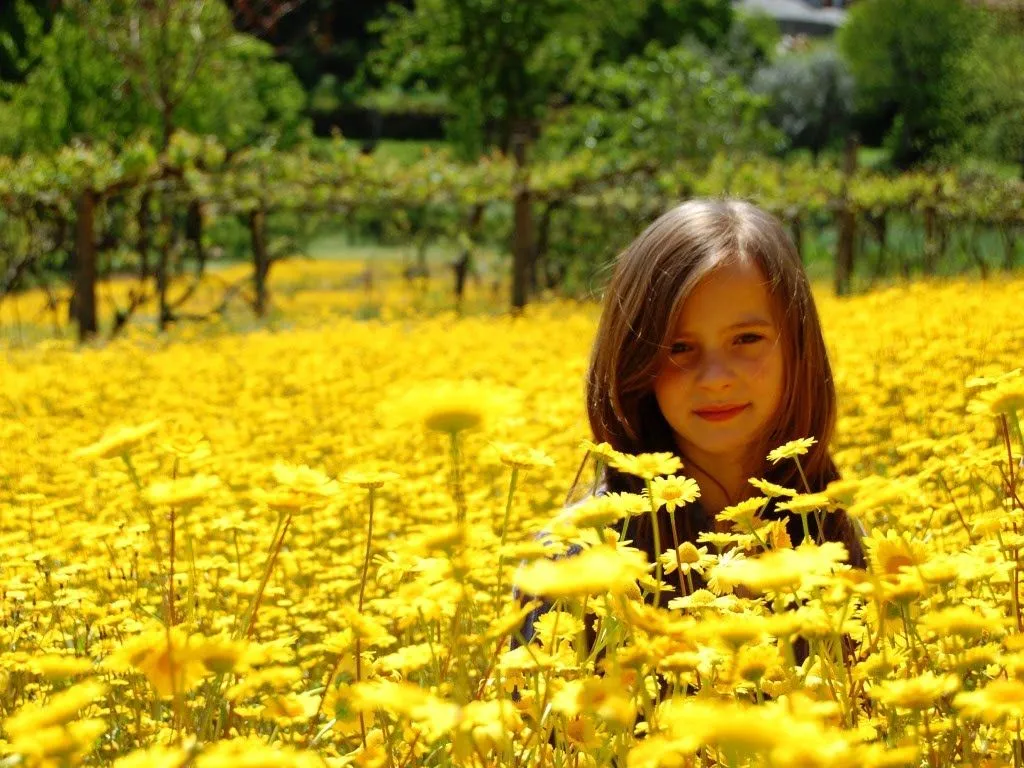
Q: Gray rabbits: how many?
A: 0